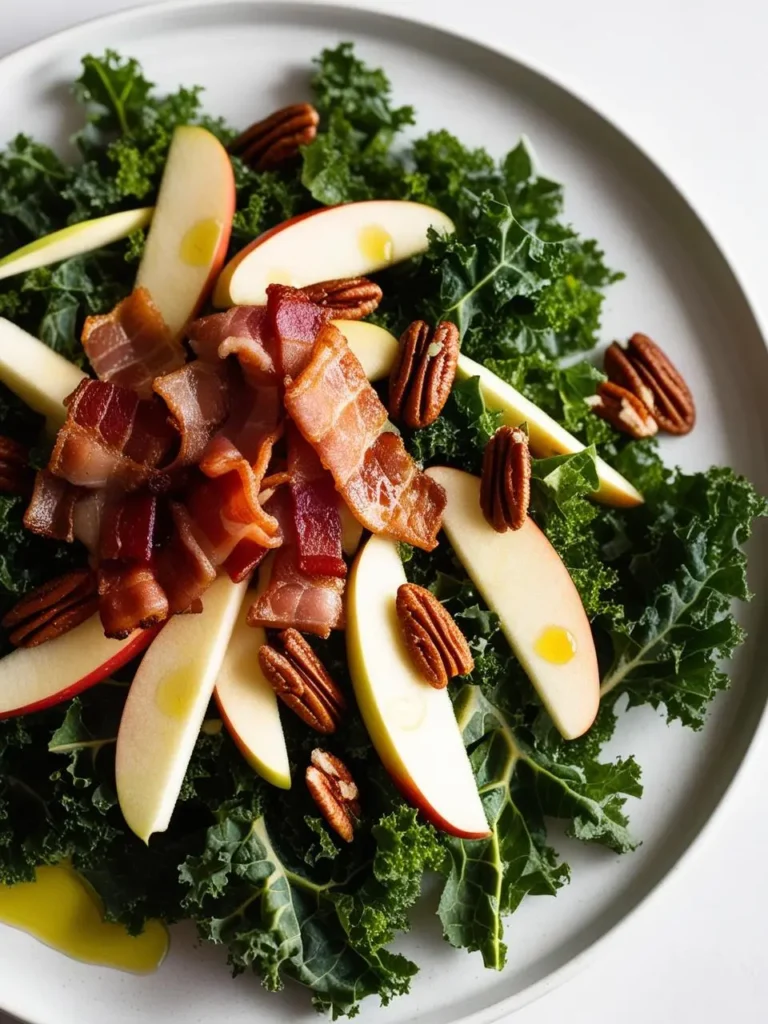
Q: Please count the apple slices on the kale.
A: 11